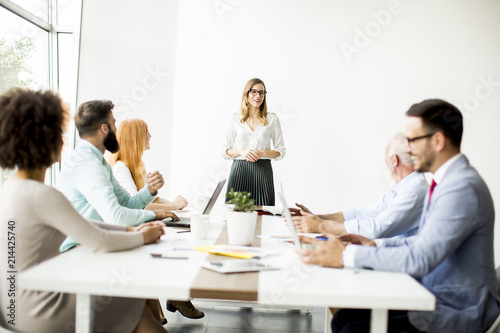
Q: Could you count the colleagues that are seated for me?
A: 5